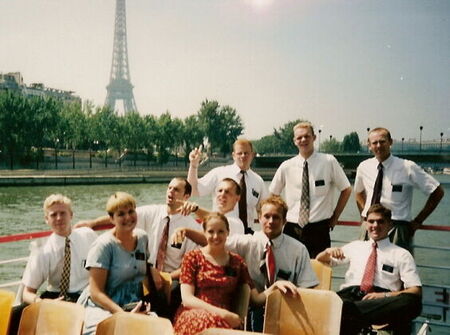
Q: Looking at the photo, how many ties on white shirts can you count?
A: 7